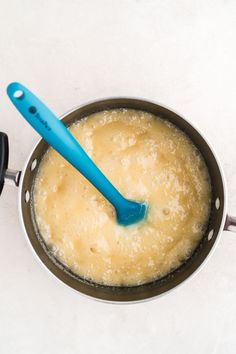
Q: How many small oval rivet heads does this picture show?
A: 4